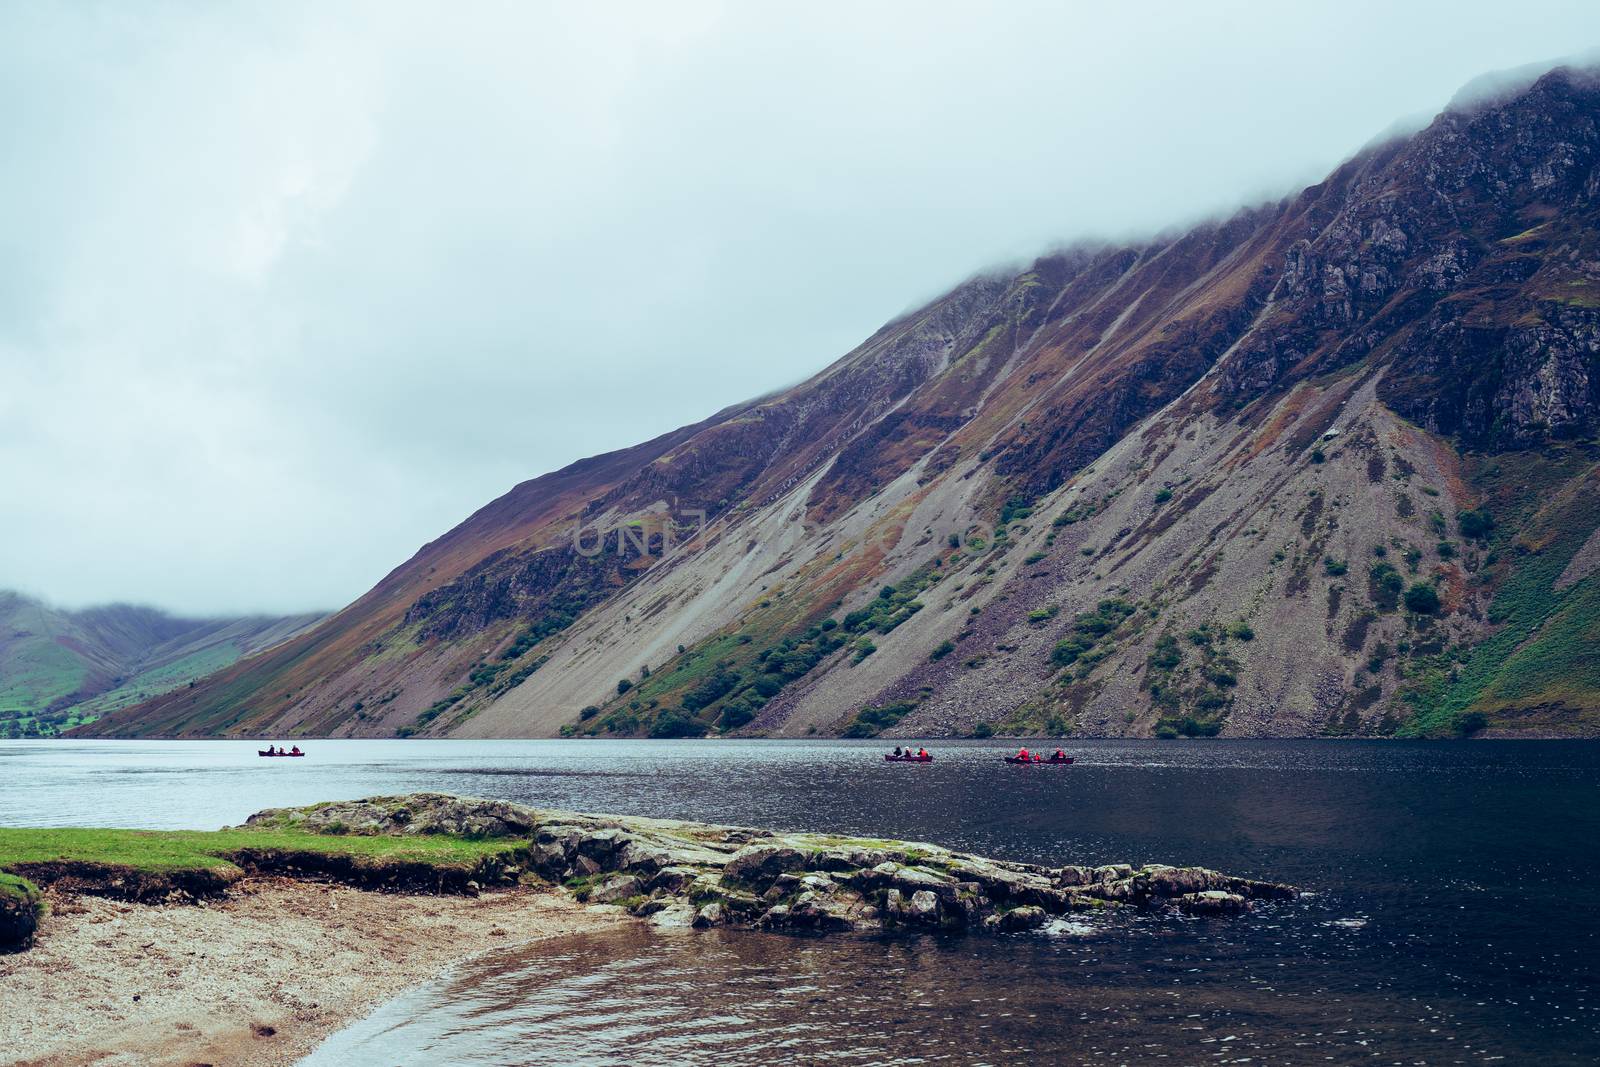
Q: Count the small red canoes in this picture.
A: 3